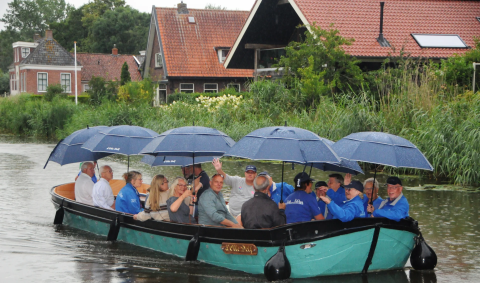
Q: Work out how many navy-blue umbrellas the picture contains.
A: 7